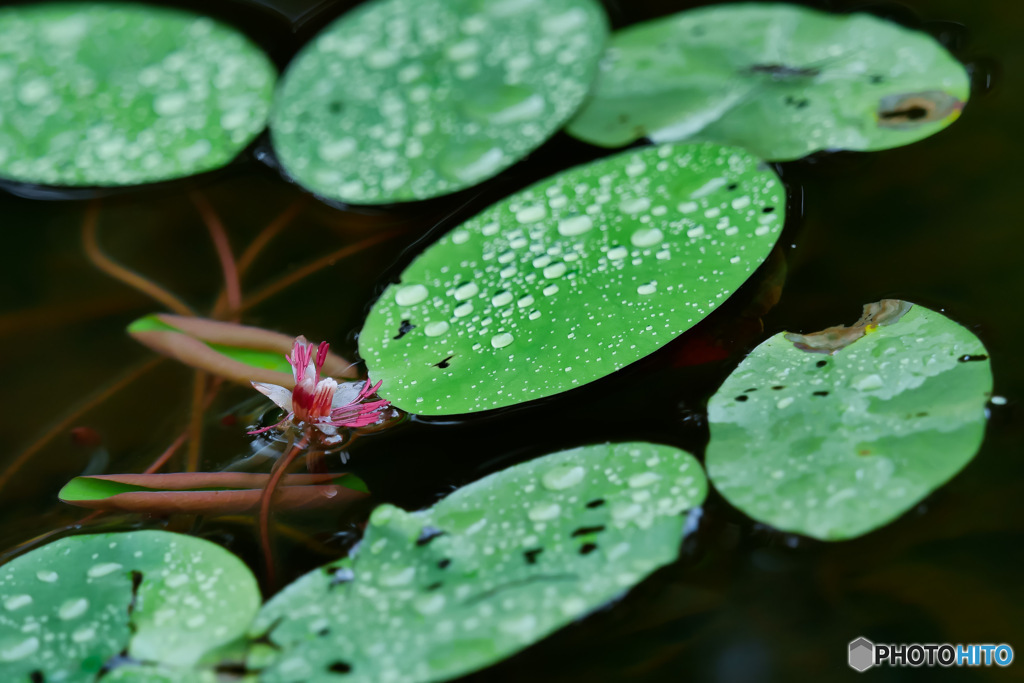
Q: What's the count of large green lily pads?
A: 7